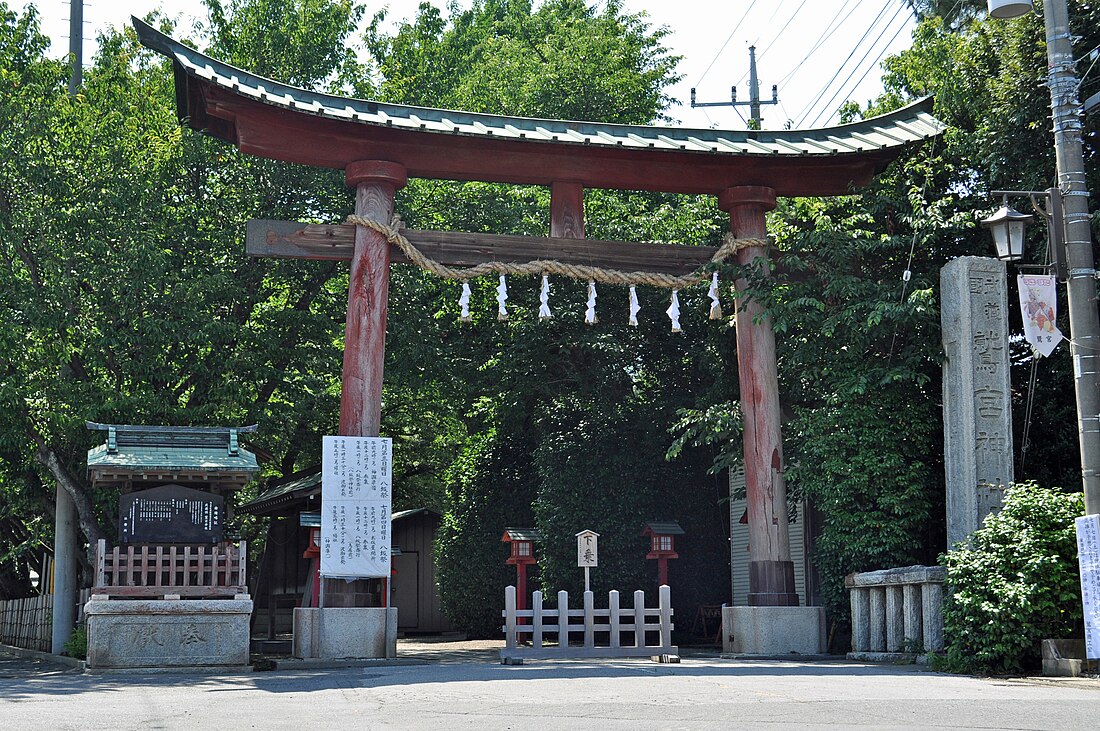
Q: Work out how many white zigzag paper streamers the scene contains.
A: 7